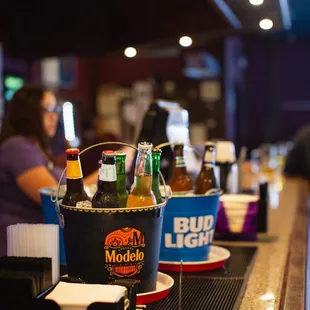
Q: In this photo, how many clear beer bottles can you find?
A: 1